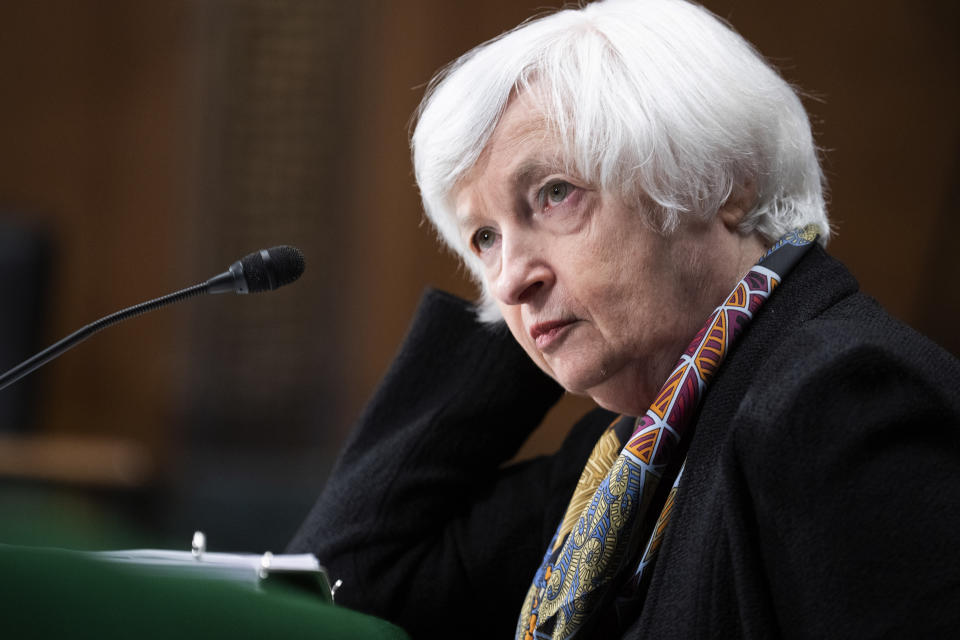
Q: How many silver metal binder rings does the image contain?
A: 3